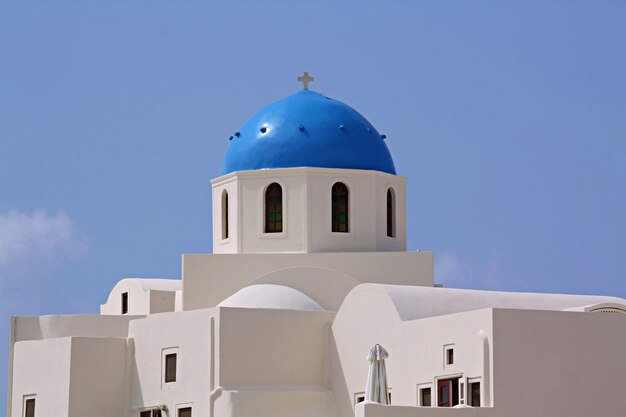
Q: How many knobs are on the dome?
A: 7